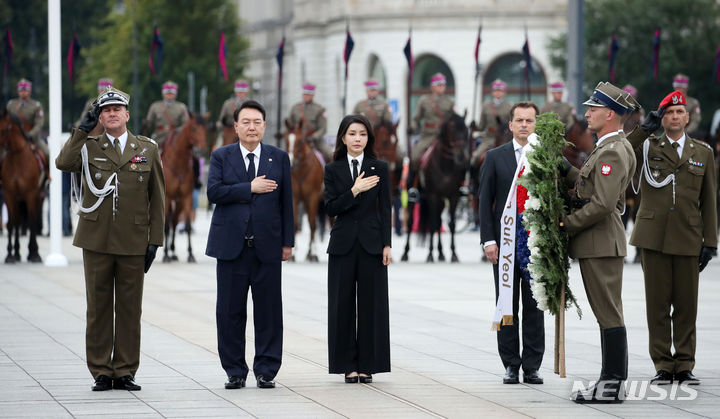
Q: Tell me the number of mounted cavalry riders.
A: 11